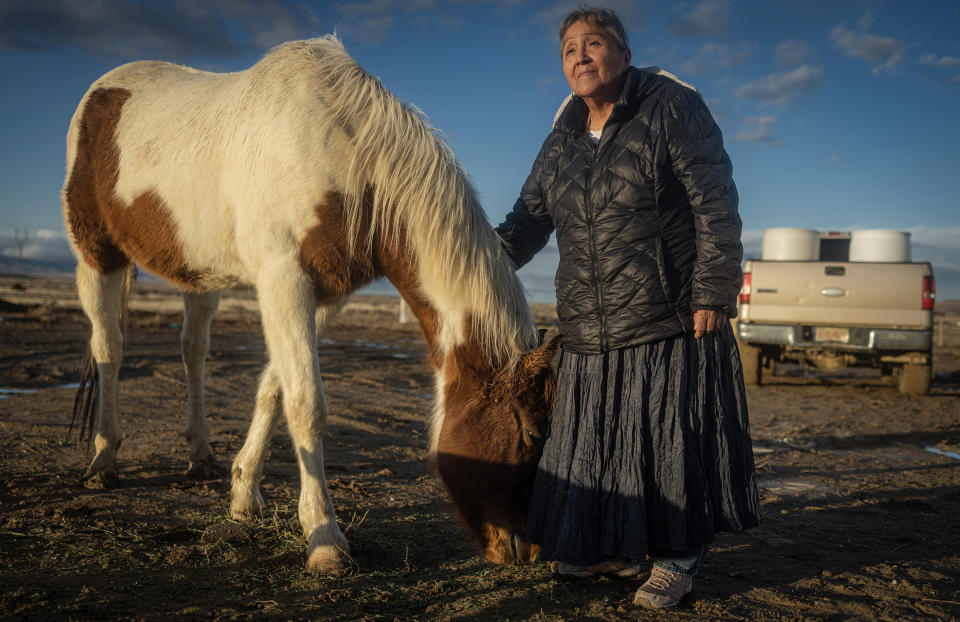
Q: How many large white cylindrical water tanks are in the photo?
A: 2